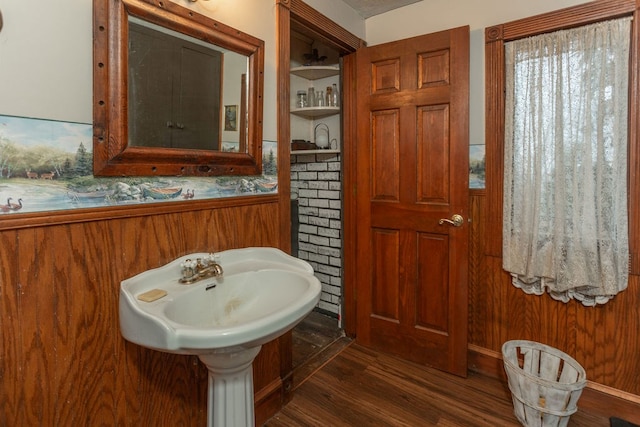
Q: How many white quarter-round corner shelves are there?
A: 3